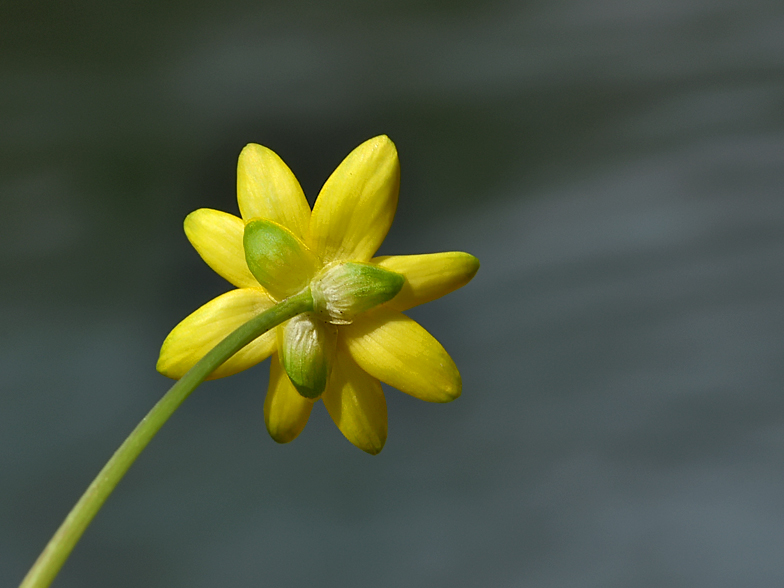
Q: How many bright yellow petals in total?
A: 8